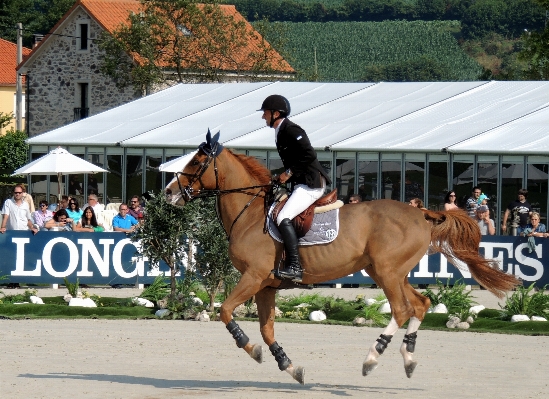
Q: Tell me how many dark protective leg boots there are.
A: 4